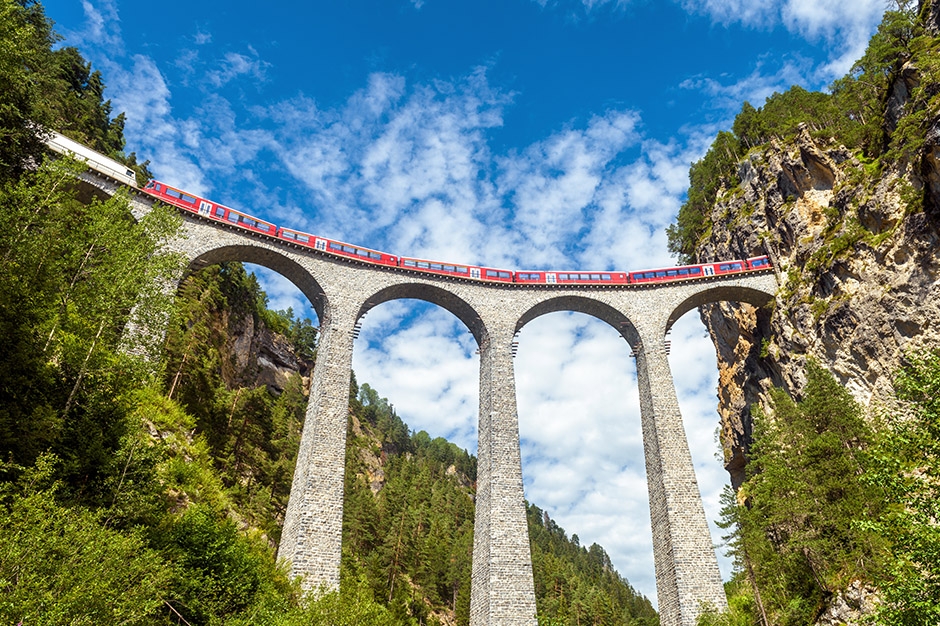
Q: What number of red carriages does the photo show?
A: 6